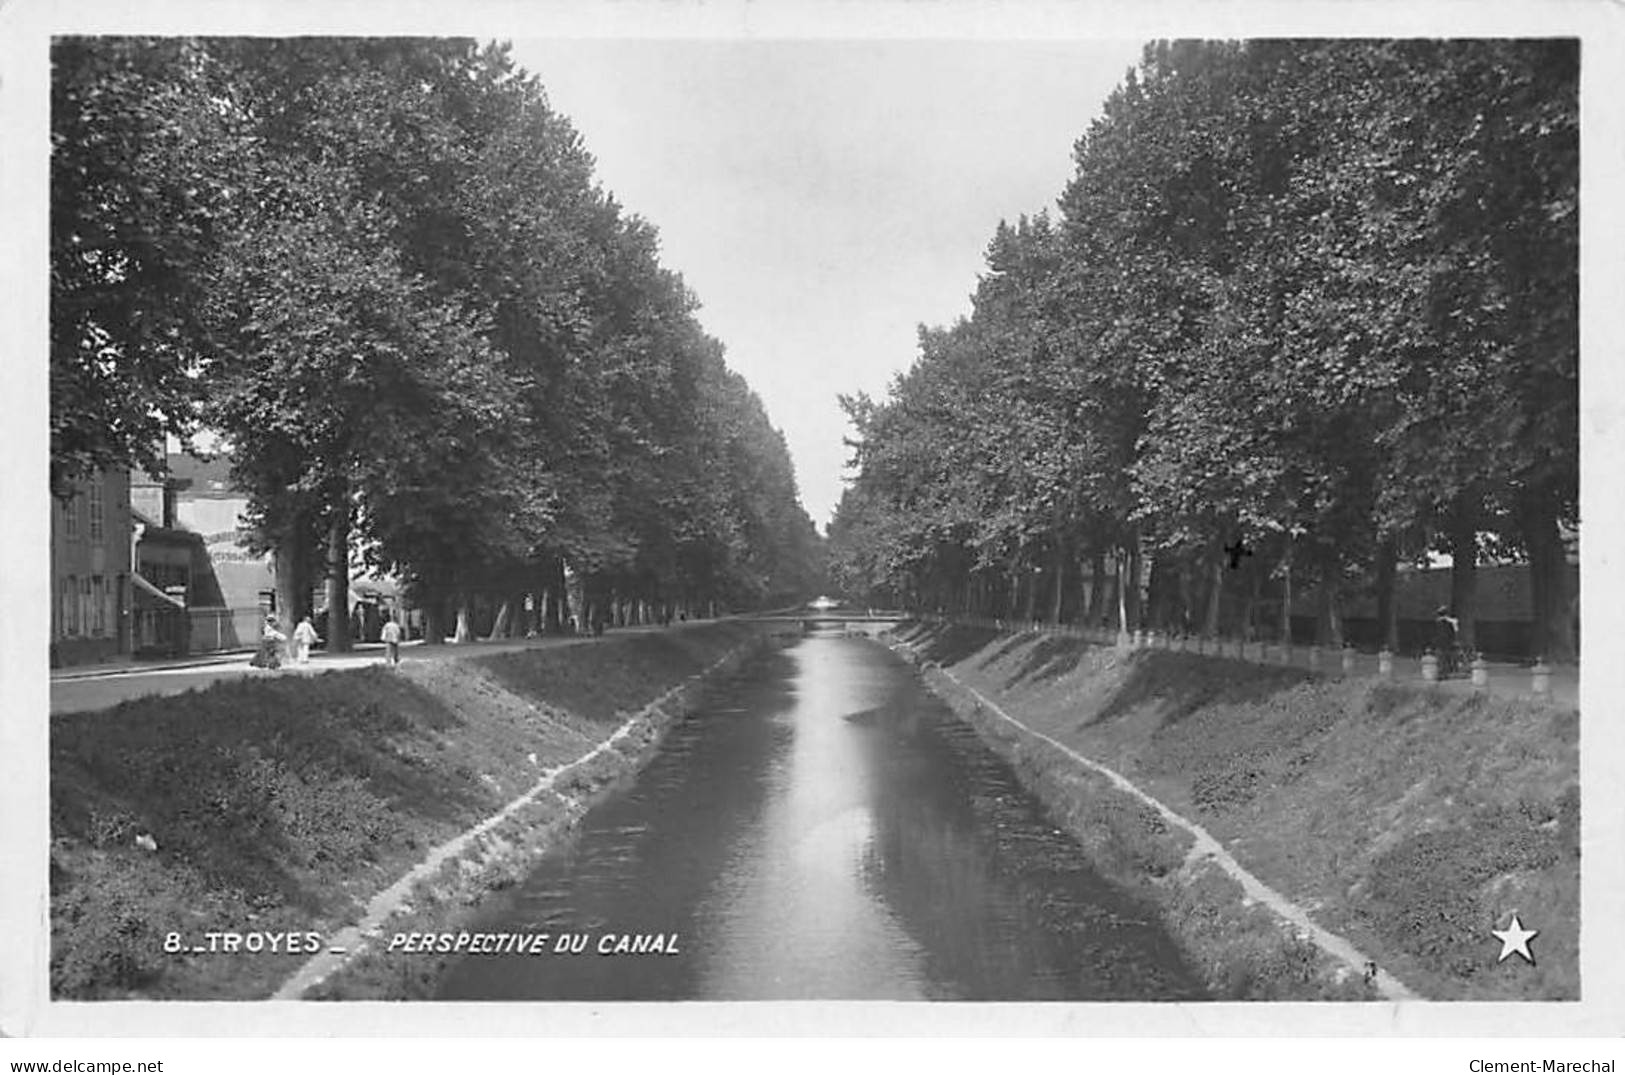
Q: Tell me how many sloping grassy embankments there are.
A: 2